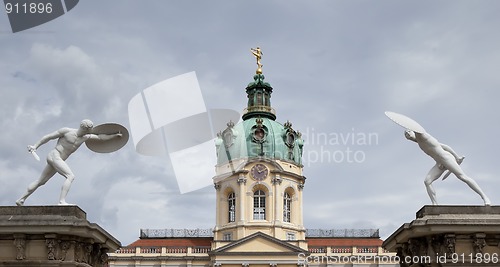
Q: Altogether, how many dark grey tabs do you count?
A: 2